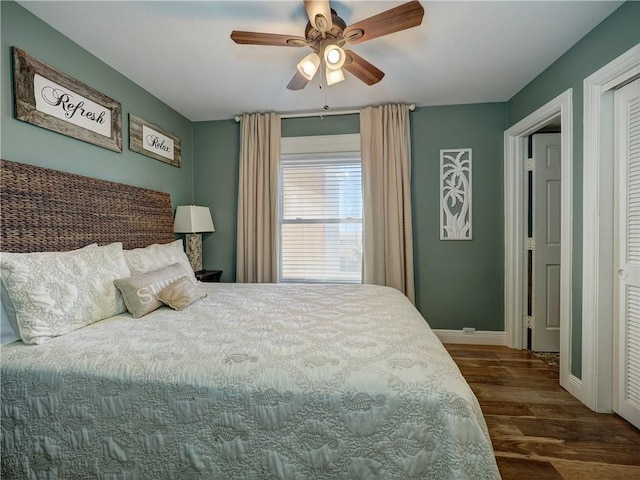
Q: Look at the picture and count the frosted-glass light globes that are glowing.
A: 3